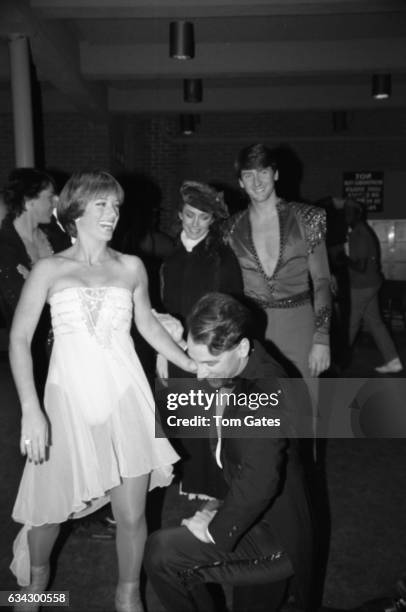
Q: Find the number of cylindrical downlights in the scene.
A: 5